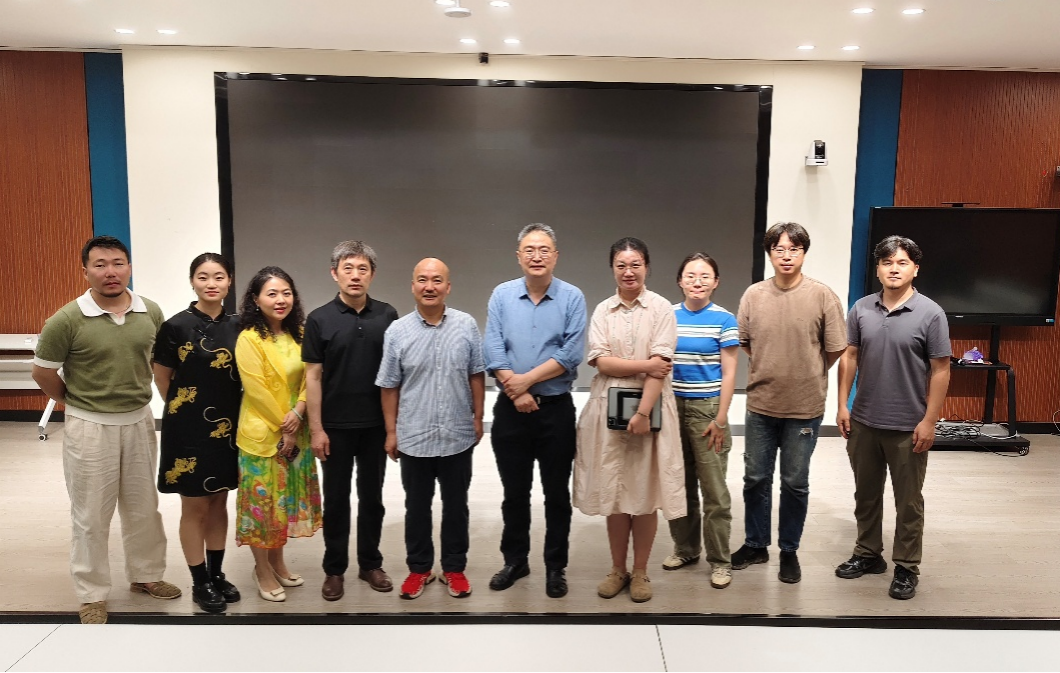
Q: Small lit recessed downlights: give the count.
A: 10